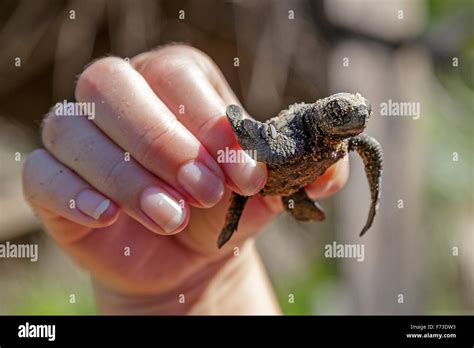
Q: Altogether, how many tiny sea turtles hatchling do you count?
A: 1